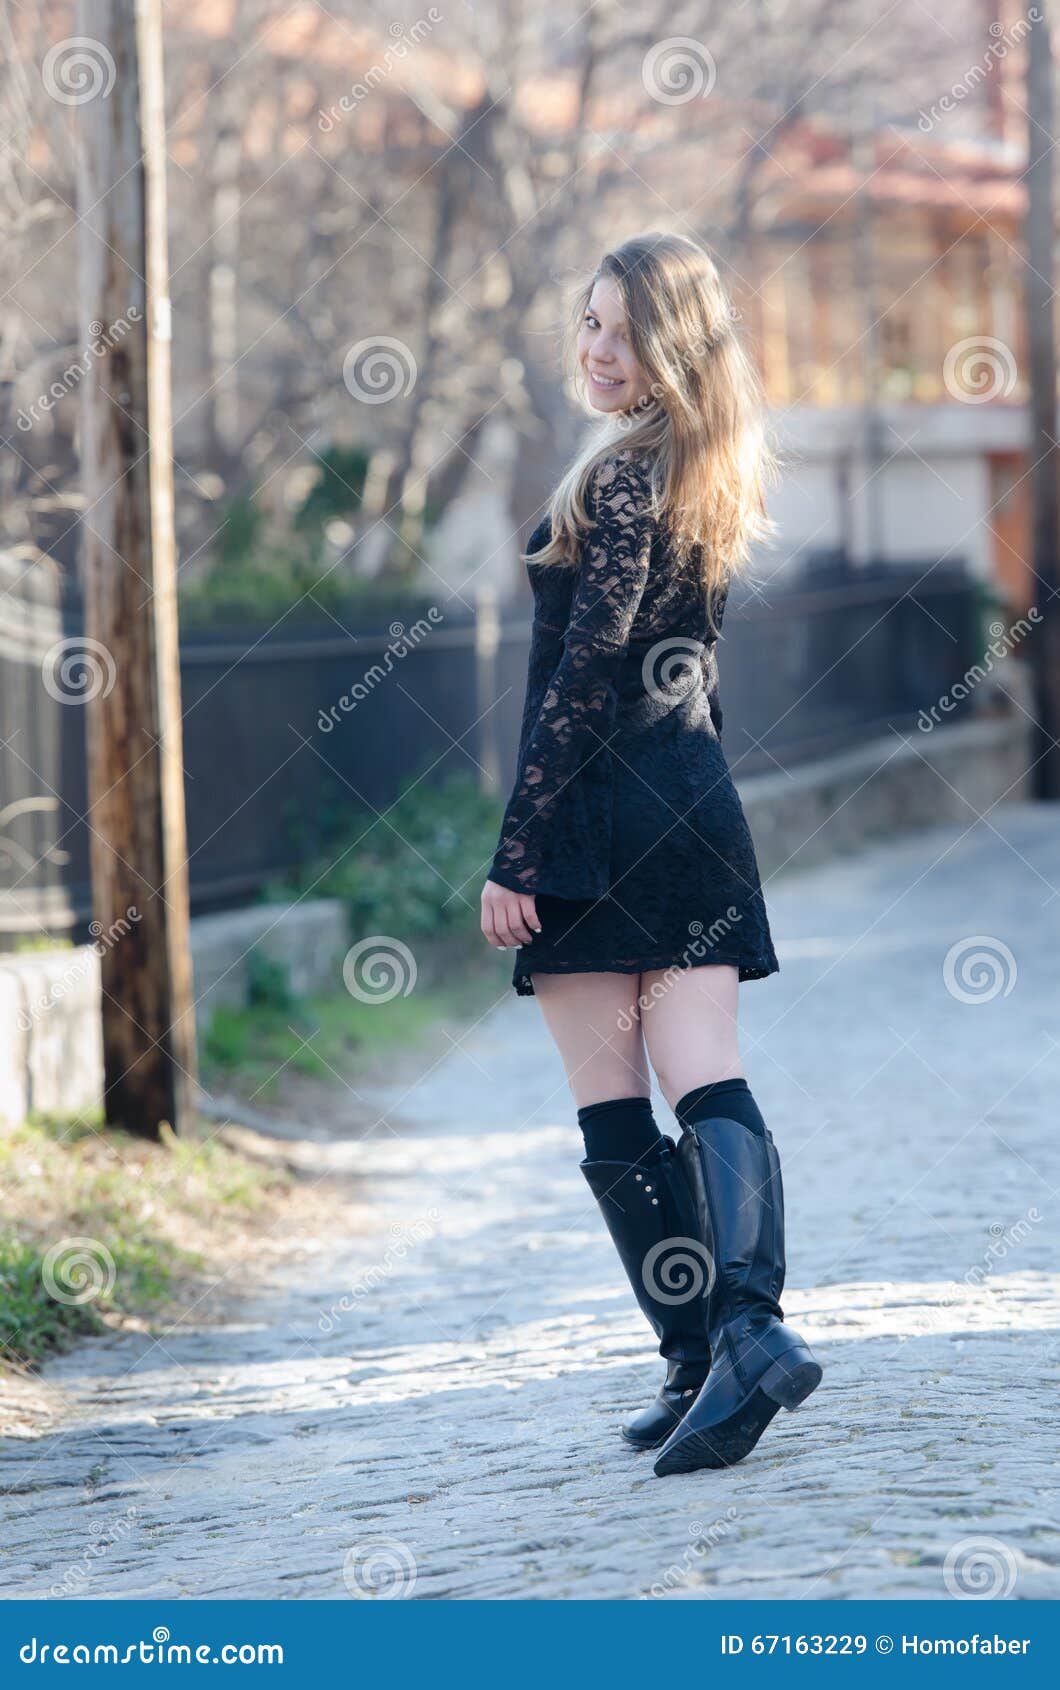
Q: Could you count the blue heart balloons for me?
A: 0